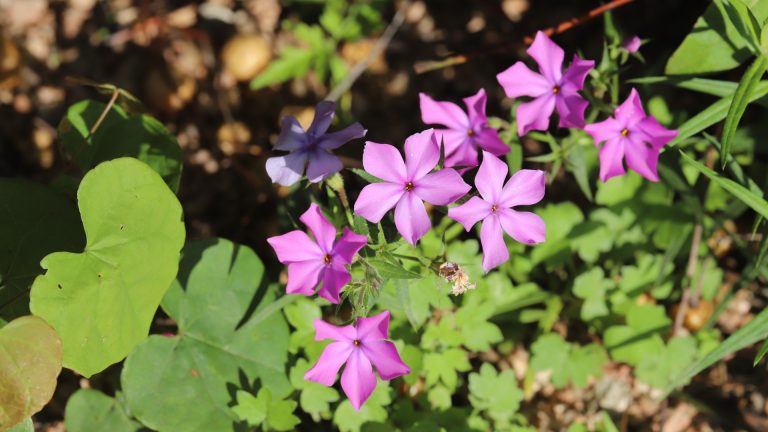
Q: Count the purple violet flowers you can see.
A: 8